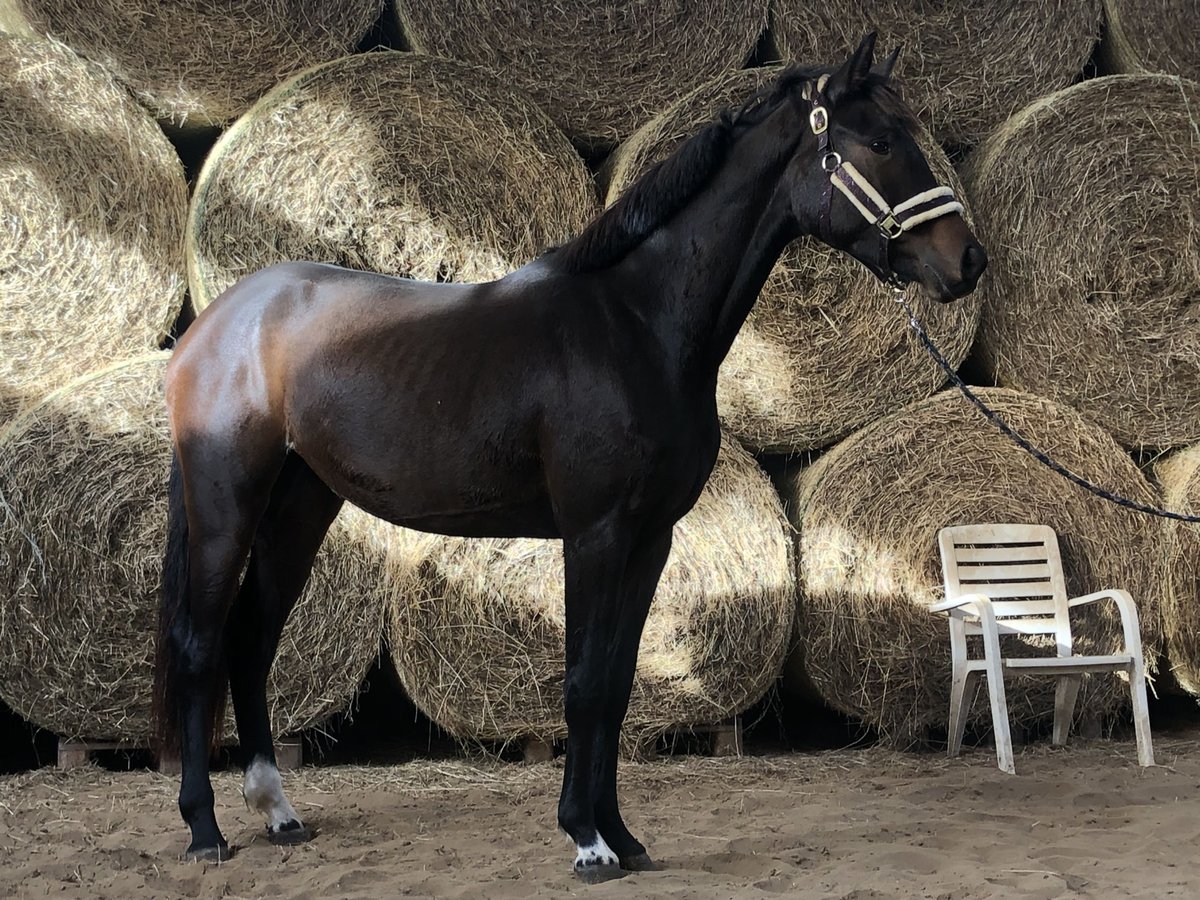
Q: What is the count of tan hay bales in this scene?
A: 12